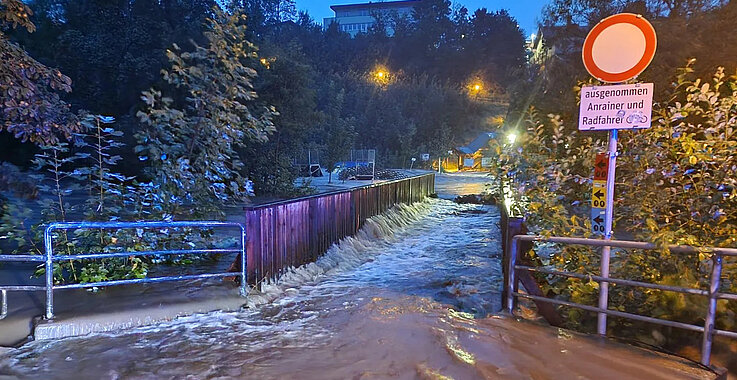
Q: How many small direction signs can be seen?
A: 3